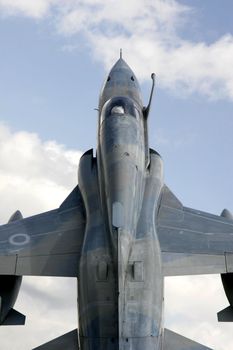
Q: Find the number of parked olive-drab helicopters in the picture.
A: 0